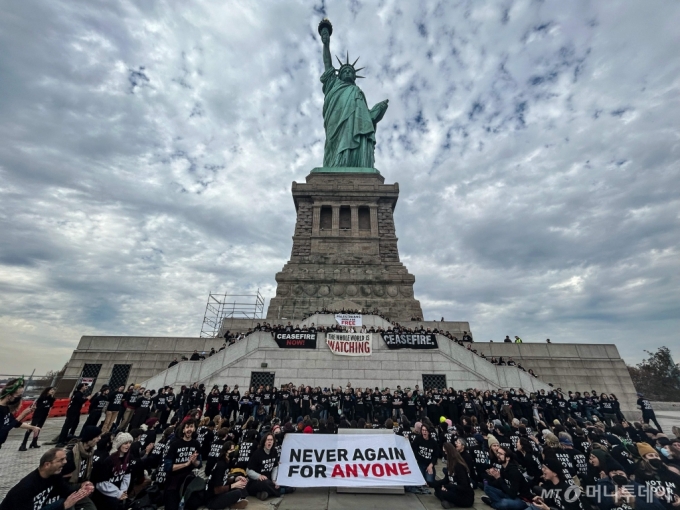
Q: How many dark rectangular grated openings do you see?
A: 4